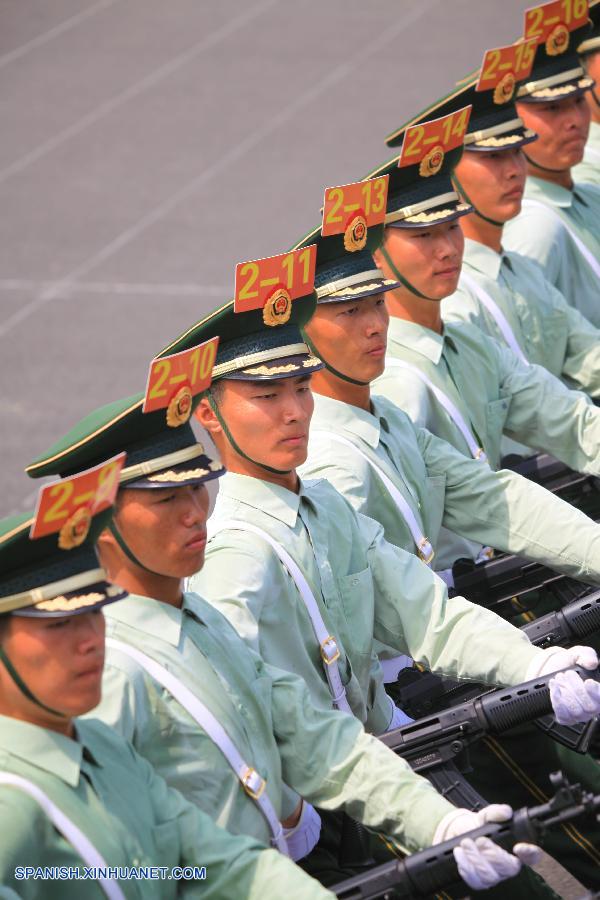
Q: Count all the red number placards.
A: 7